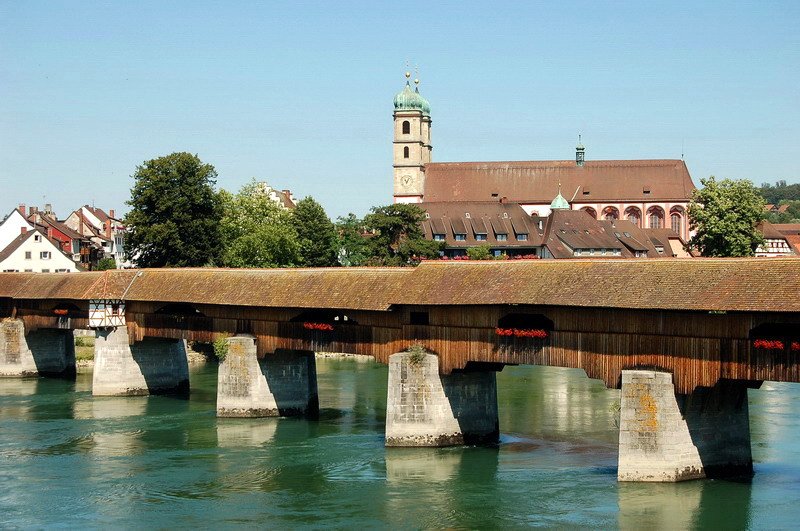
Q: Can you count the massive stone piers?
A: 5